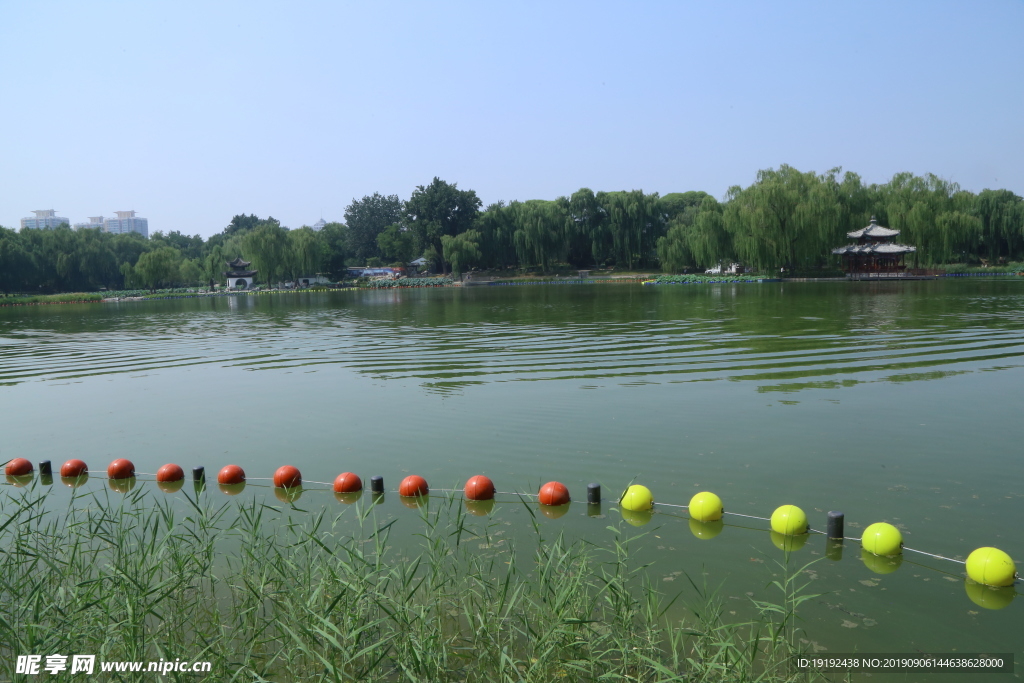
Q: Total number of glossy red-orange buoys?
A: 10